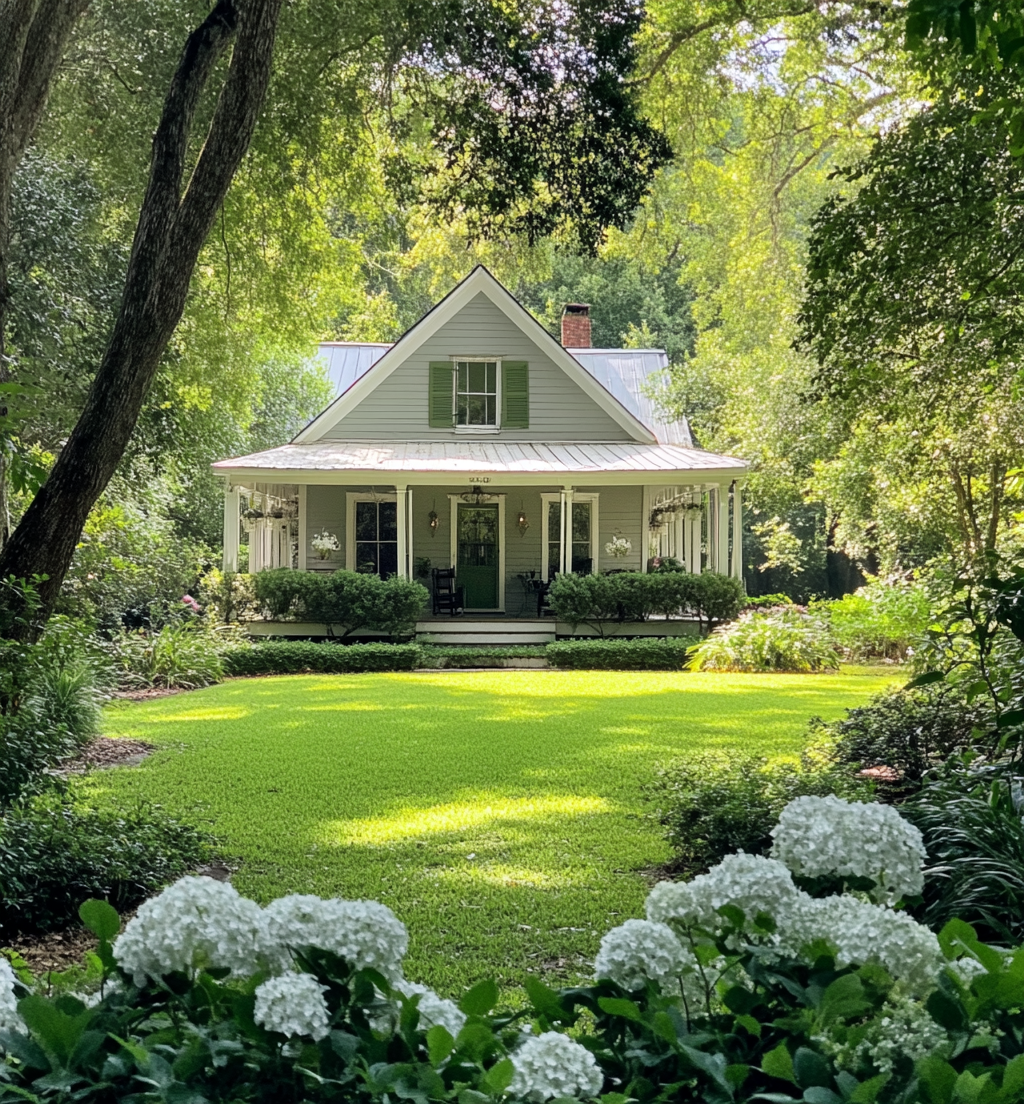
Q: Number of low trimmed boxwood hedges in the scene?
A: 2